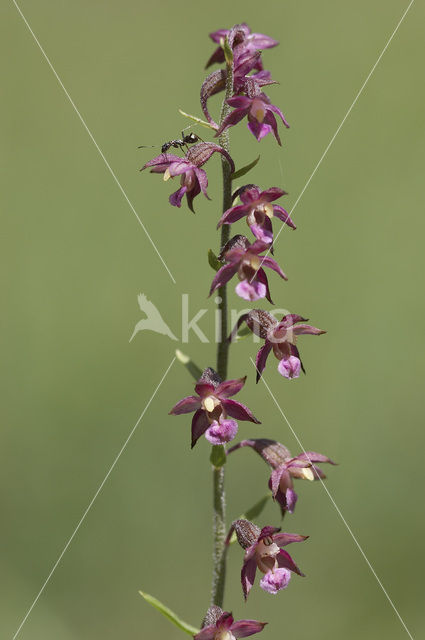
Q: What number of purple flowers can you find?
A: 11